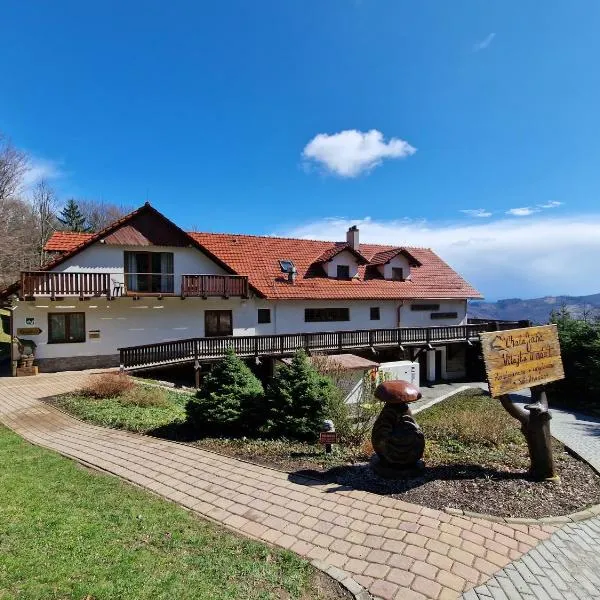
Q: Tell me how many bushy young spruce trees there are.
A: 2